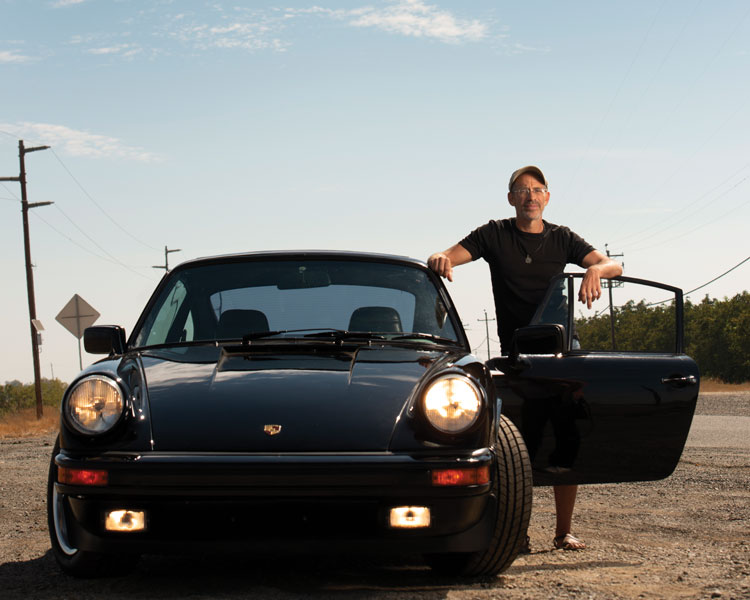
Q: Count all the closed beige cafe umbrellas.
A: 0